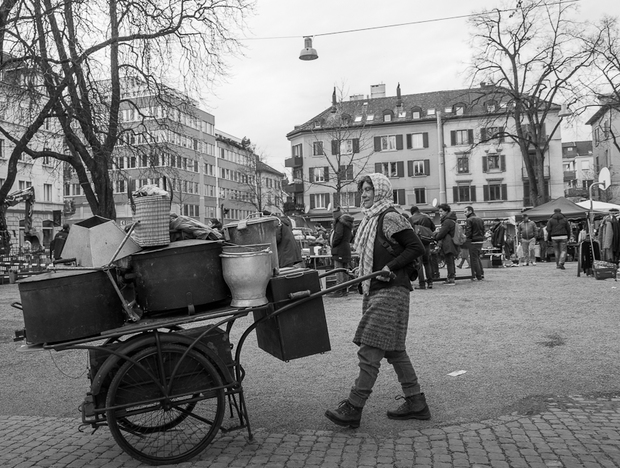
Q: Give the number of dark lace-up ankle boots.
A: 2